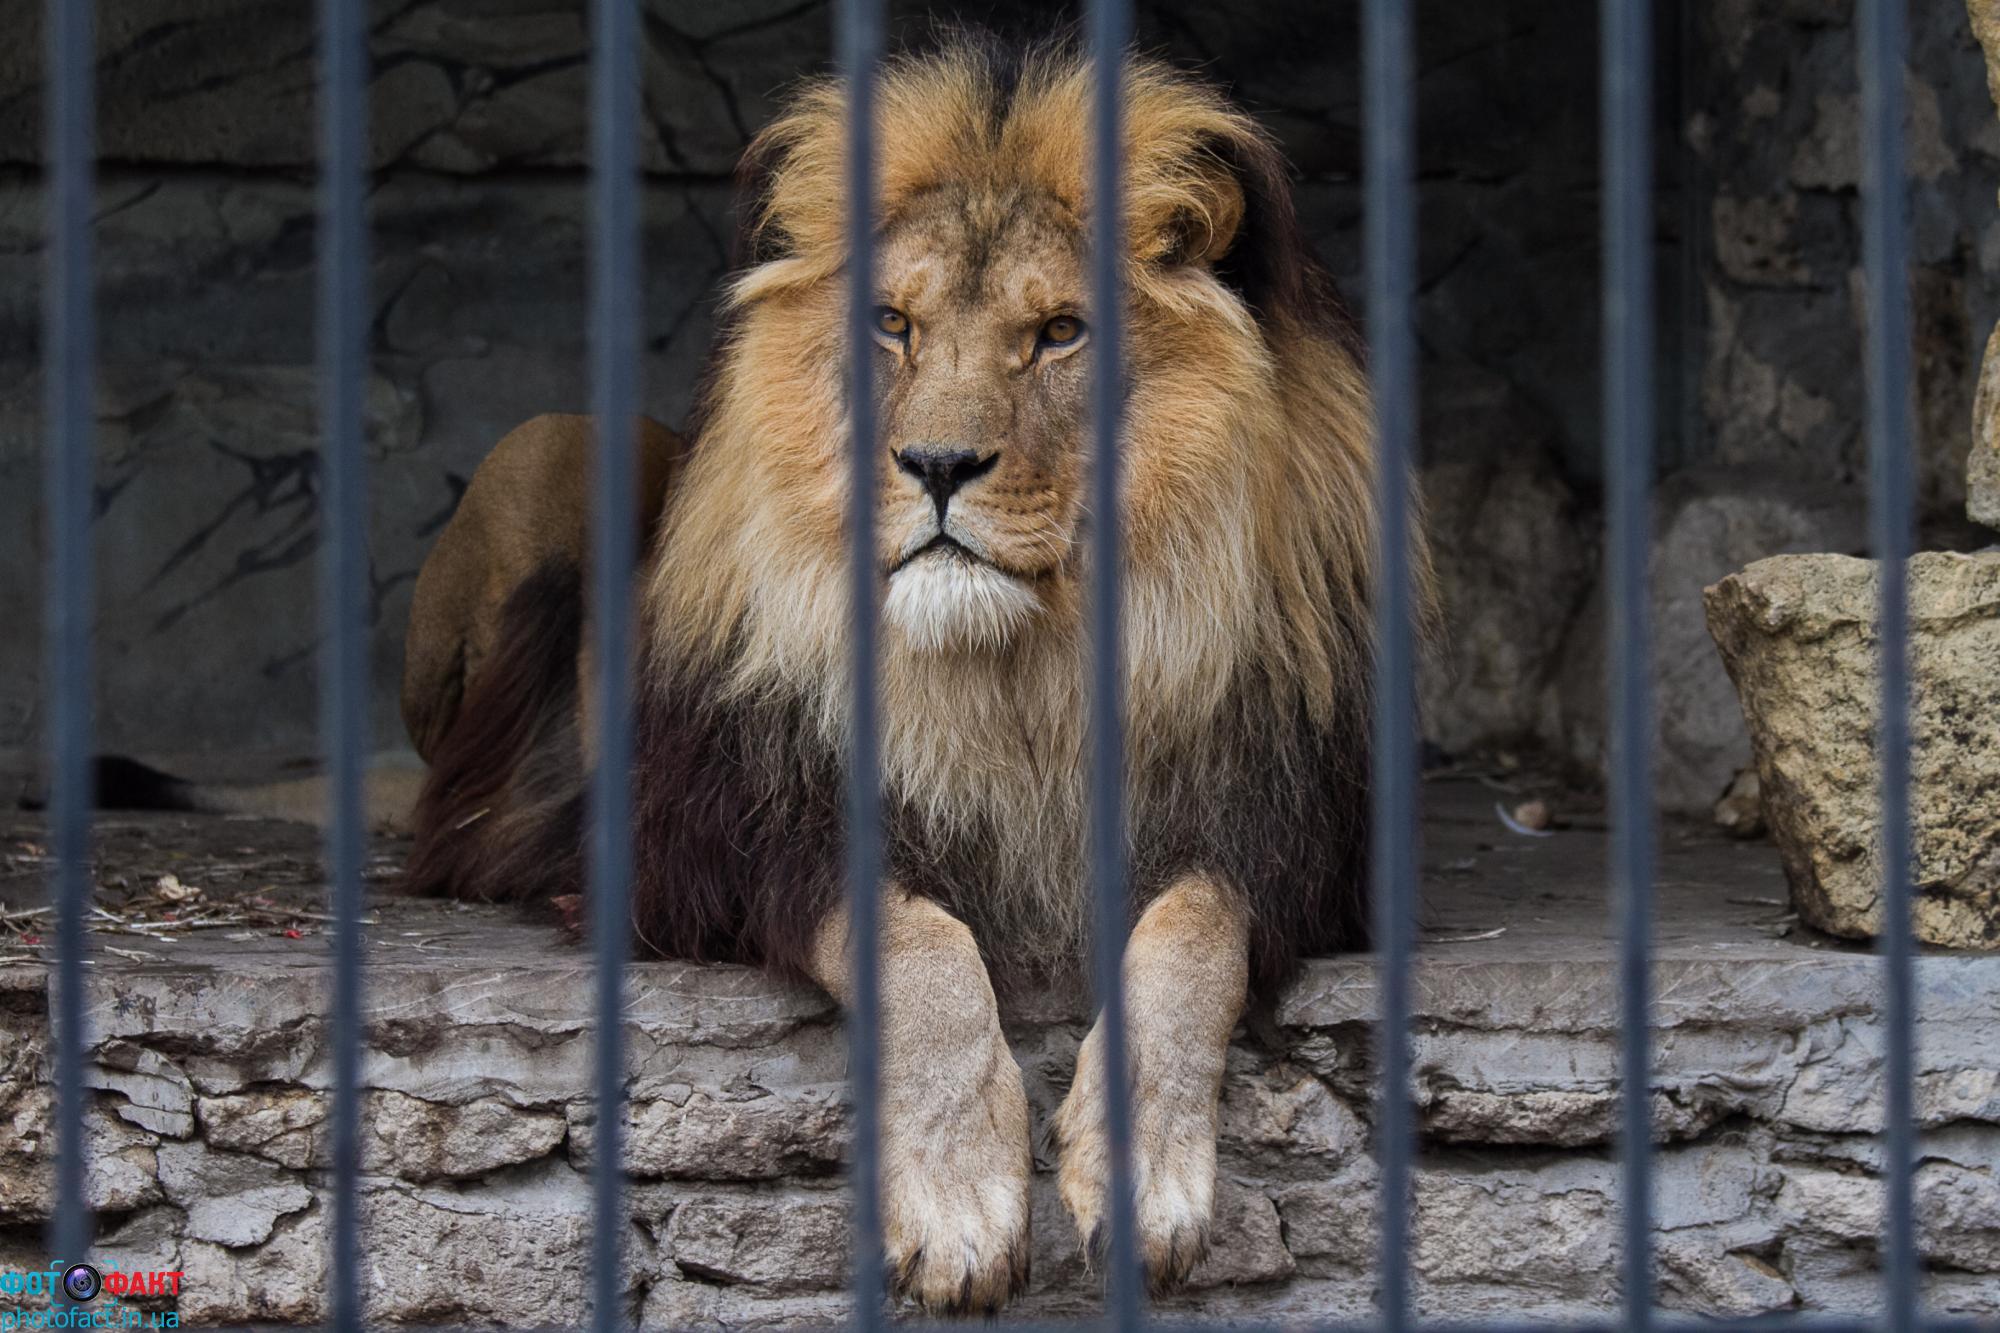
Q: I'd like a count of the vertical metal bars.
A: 8